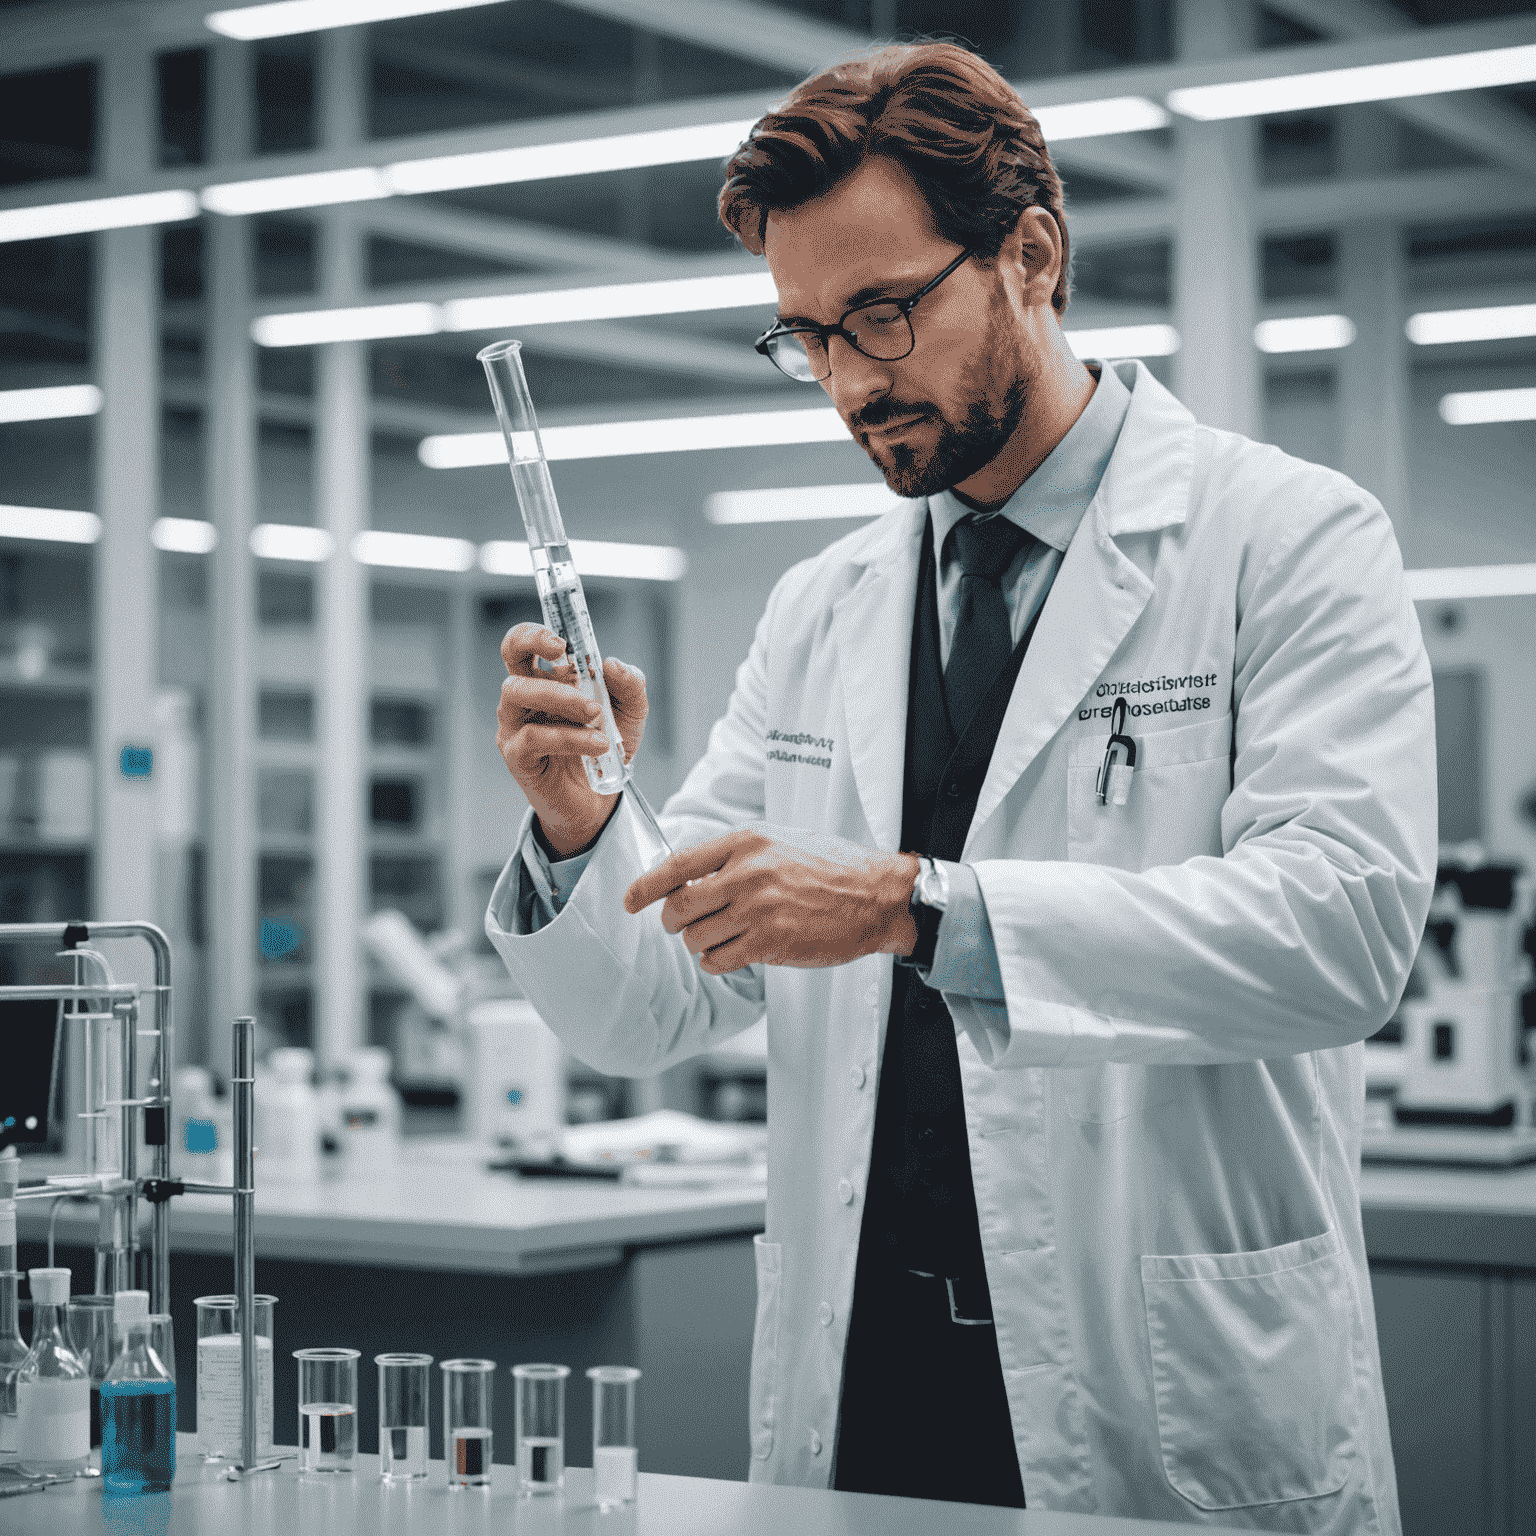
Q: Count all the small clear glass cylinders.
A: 5